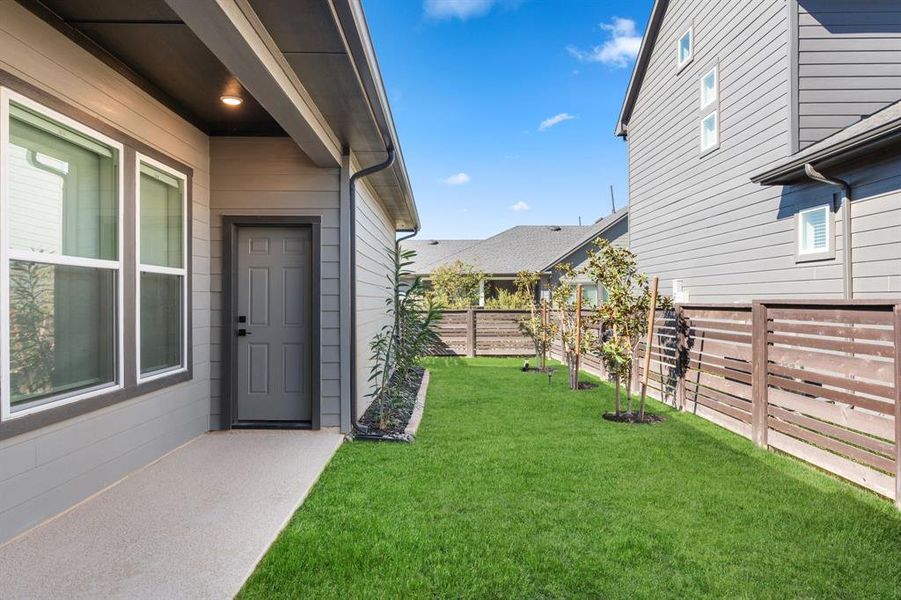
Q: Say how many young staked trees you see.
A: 3